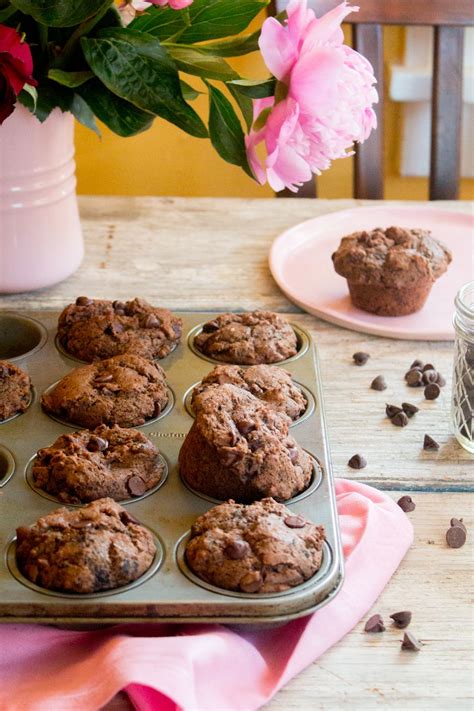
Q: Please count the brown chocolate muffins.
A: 10